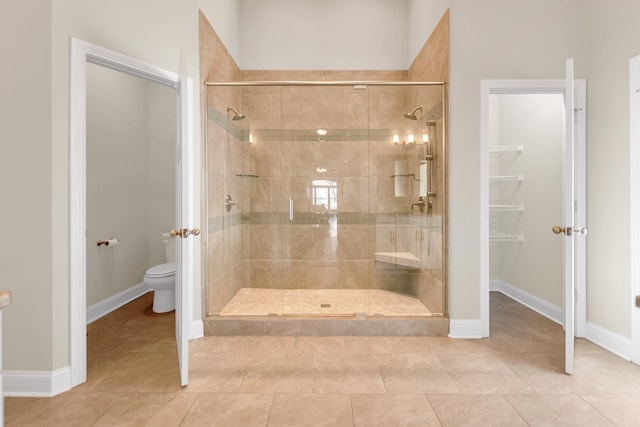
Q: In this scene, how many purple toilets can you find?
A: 0